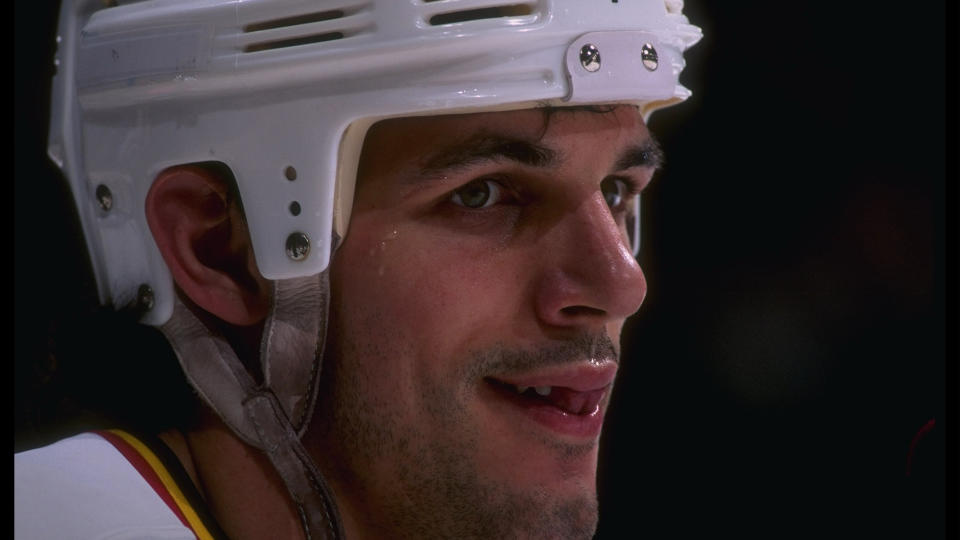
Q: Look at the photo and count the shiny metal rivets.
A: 5